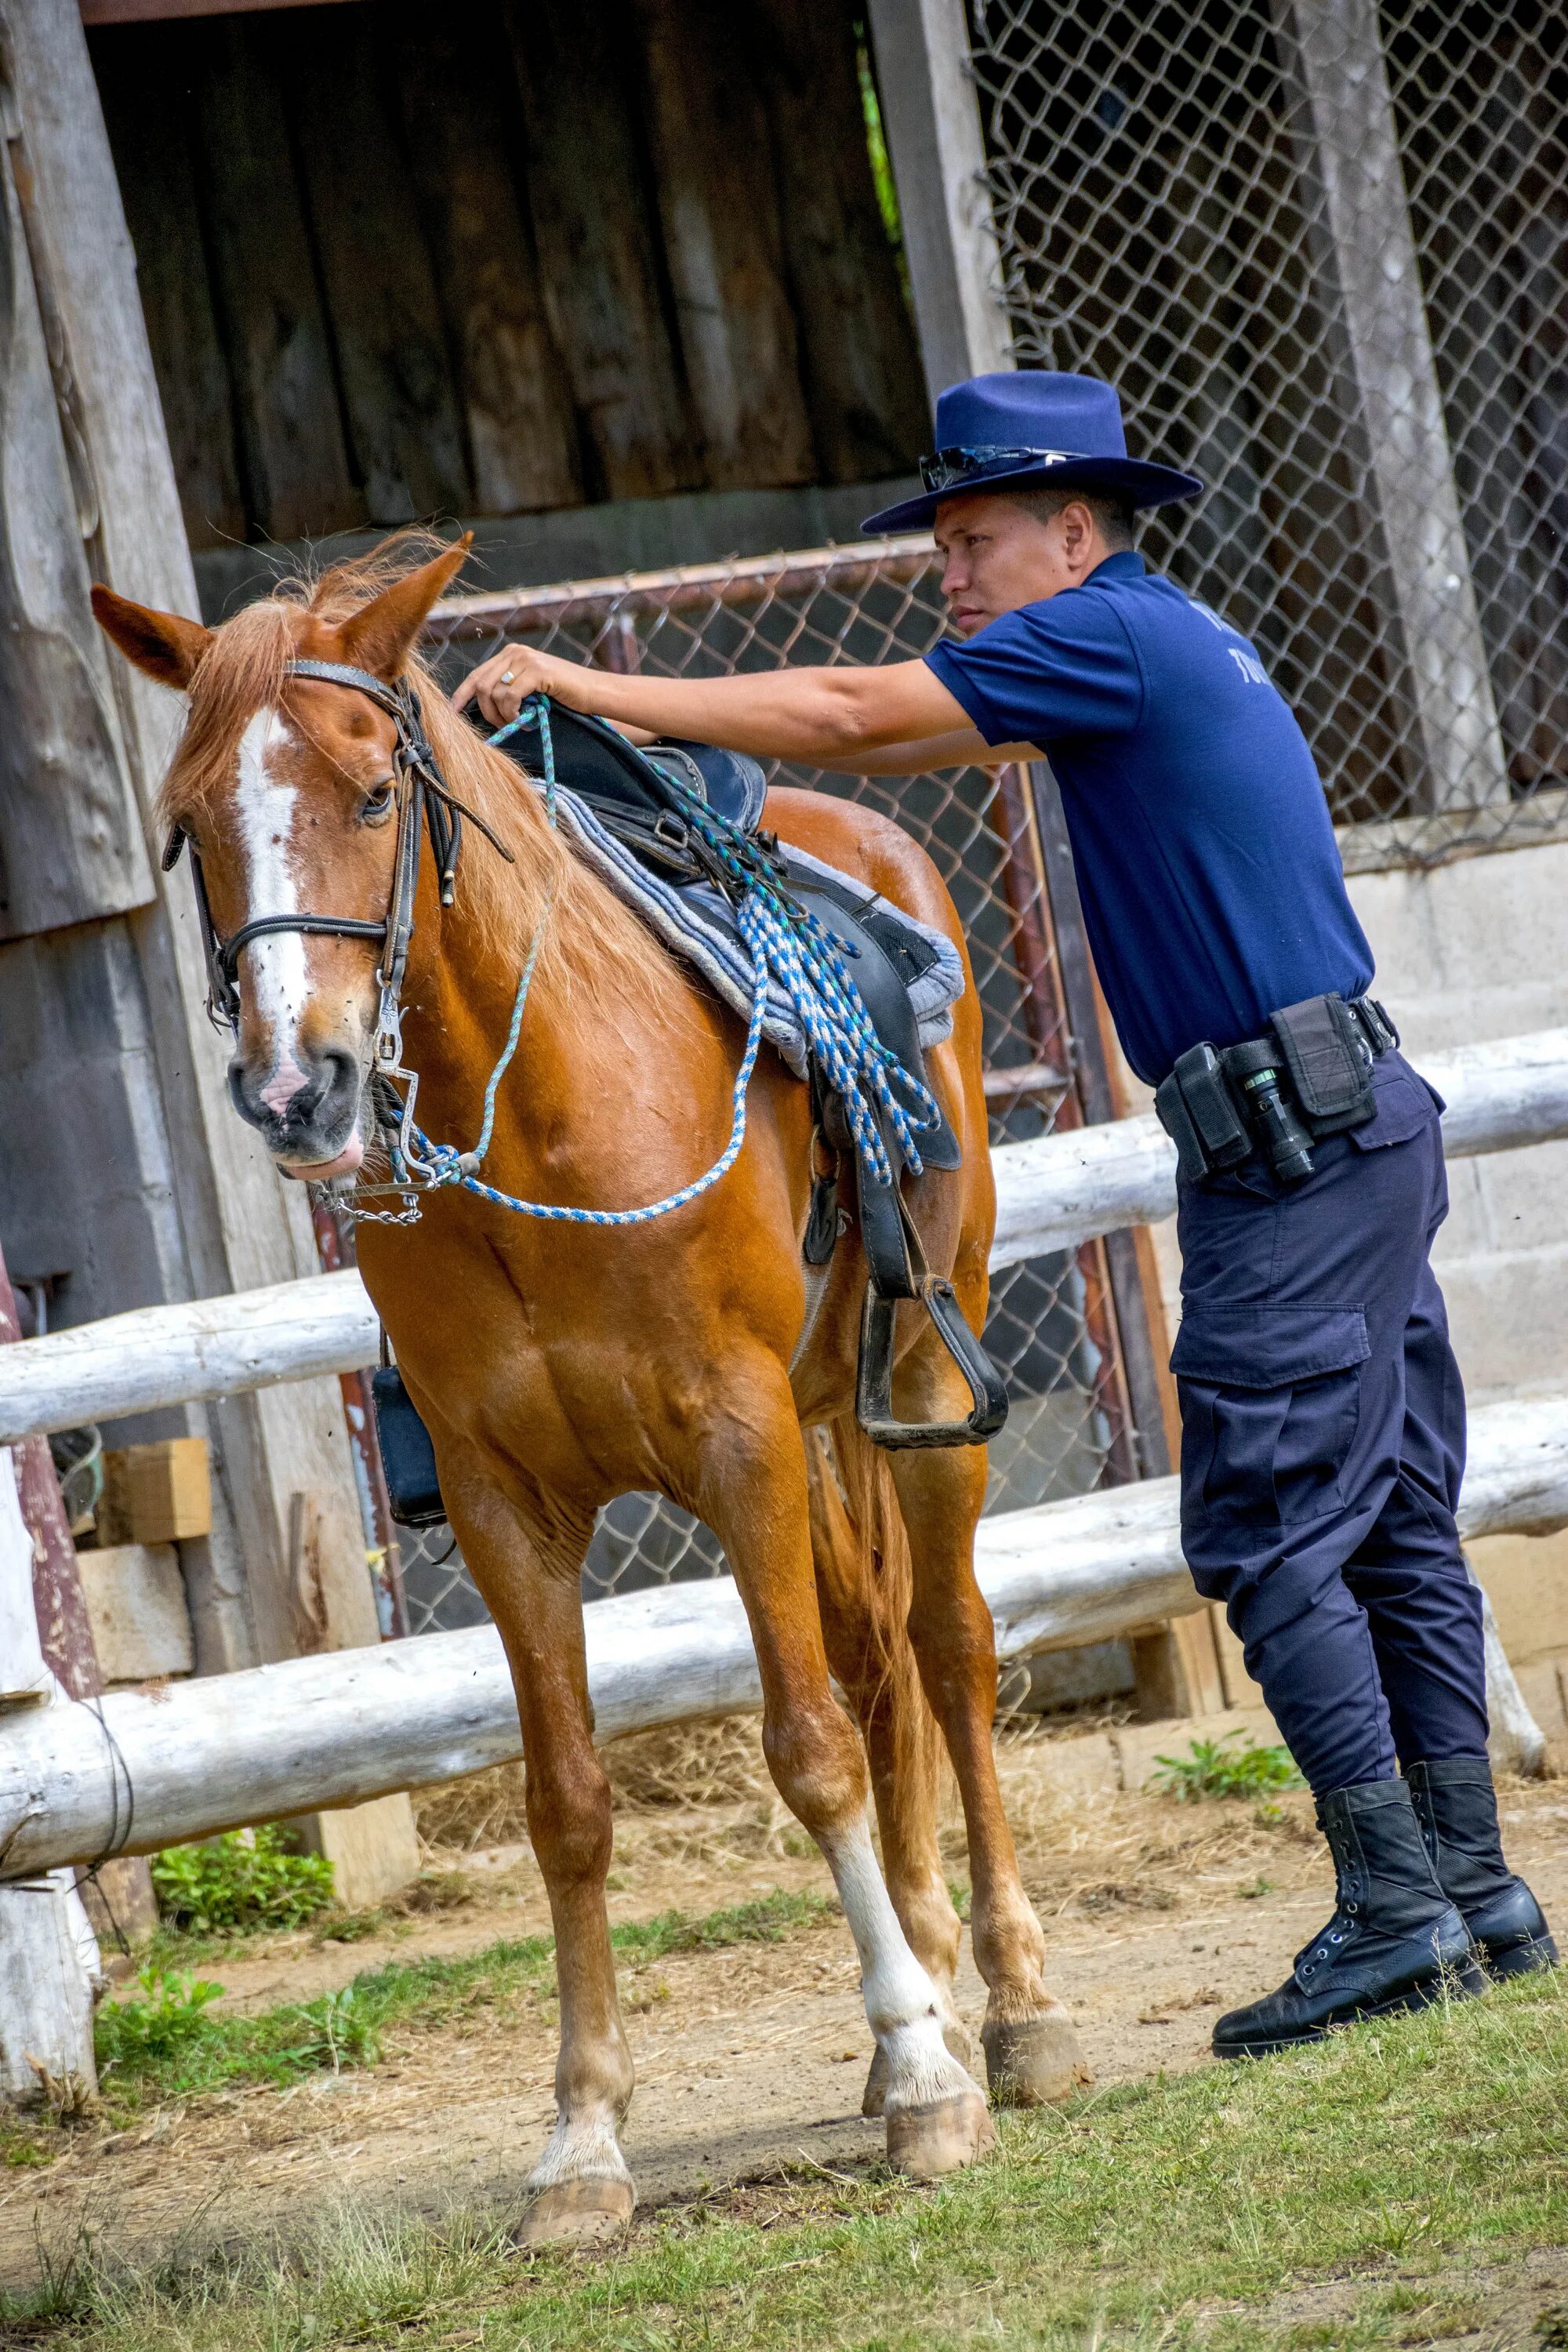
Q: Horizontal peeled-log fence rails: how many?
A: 2